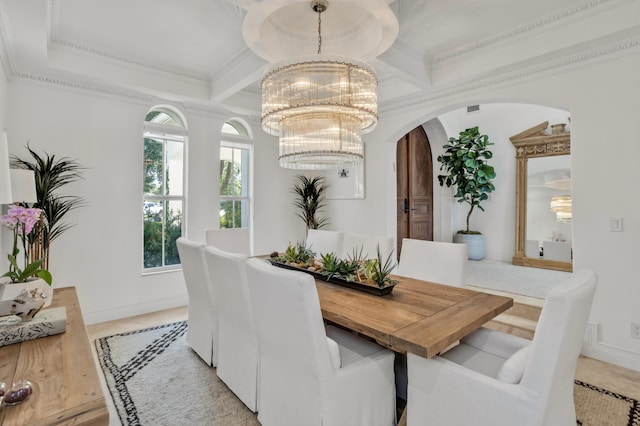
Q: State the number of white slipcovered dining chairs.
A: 8